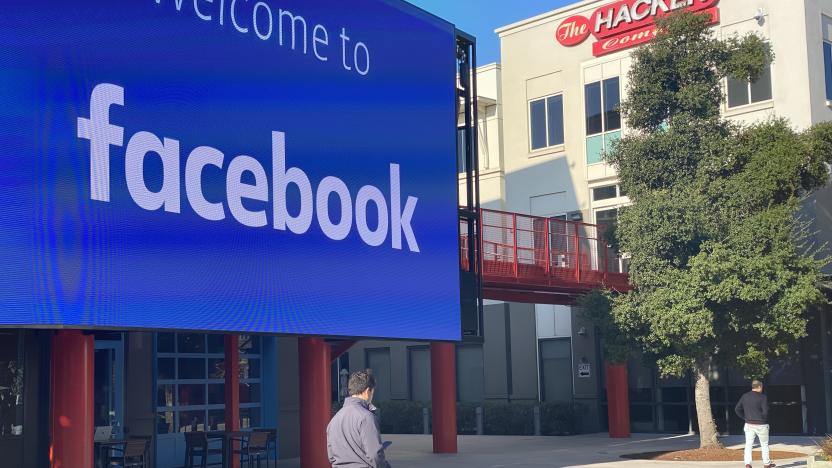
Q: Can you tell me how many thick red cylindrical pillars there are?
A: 4